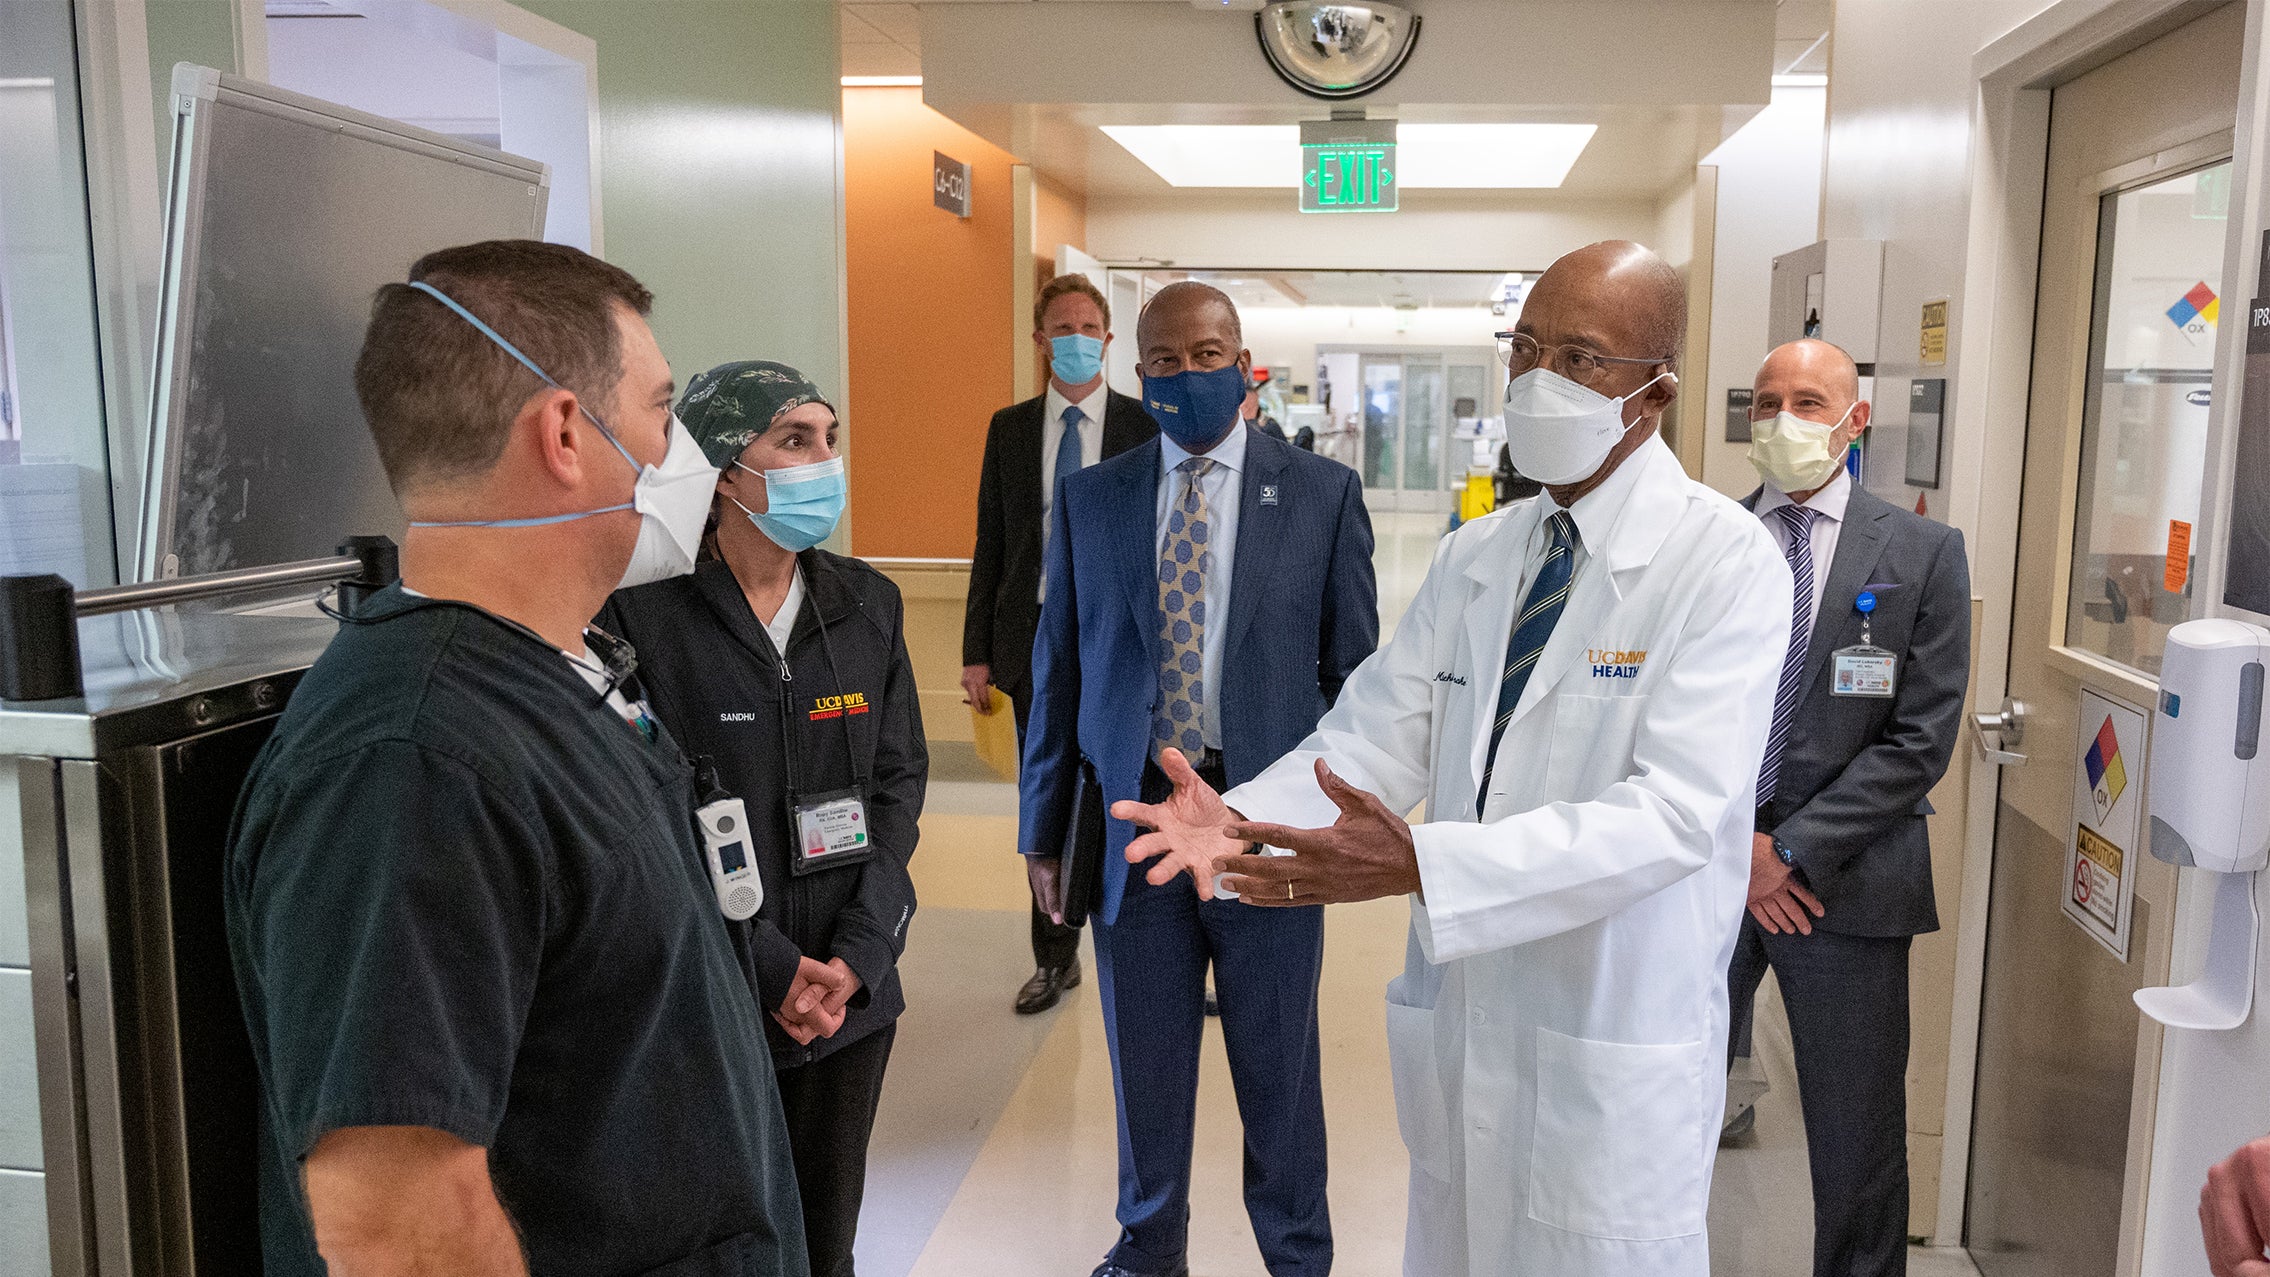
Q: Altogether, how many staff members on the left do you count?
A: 2